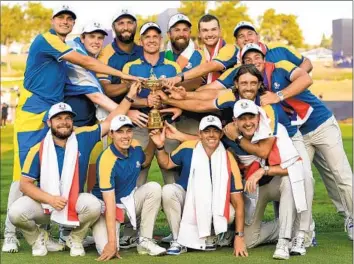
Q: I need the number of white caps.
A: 11